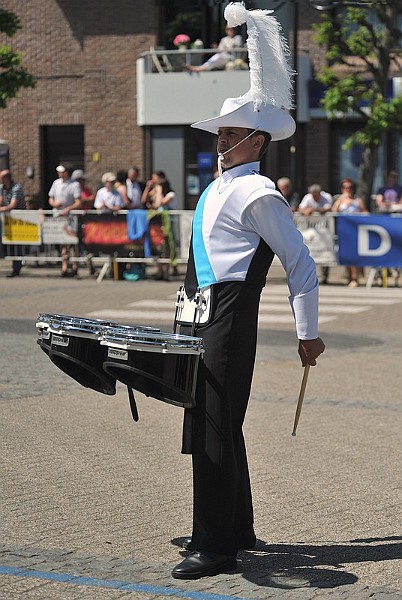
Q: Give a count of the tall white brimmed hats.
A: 1